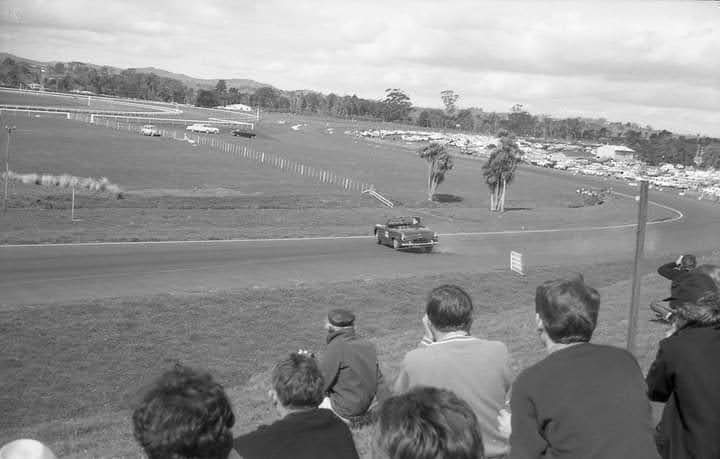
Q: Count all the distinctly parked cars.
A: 3